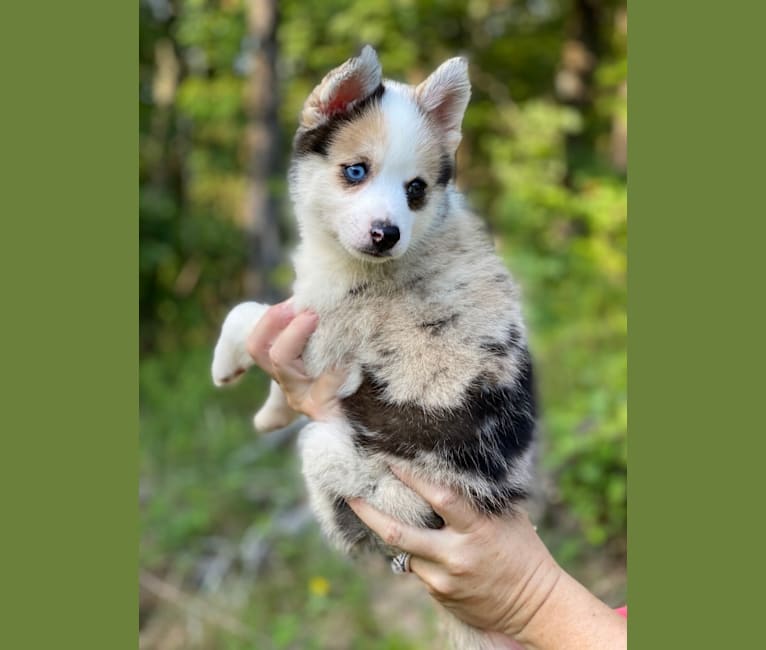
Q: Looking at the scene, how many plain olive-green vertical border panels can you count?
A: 2